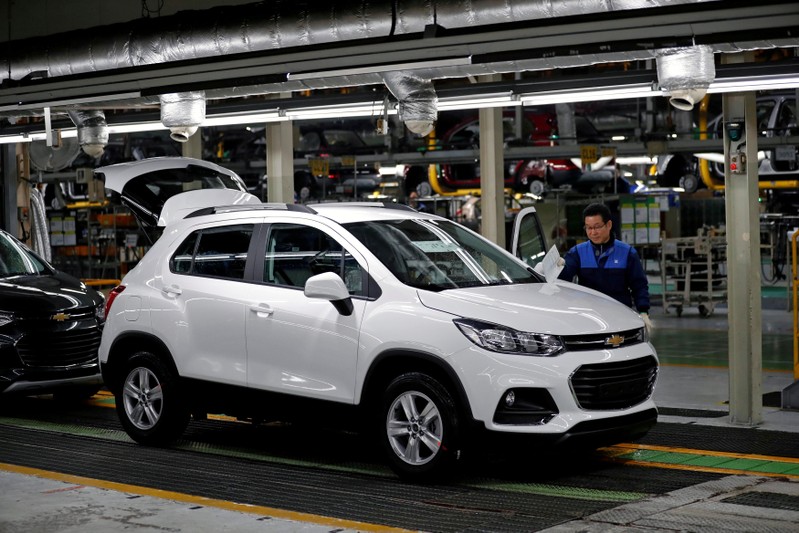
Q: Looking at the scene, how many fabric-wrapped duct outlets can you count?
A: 4